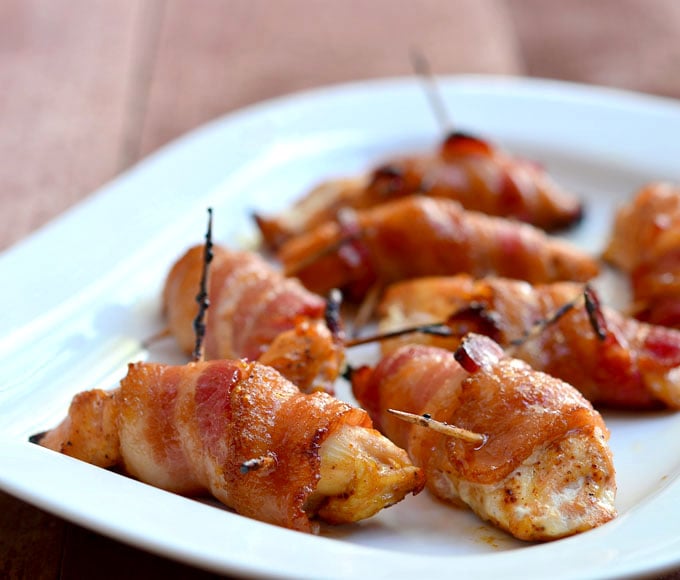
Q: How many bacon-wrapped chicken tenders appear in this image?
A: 7